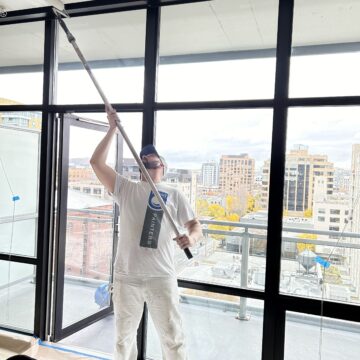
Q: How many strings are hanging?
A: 2